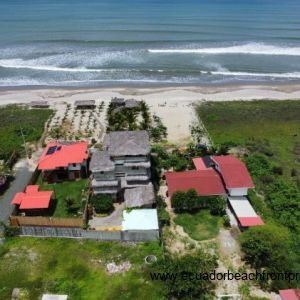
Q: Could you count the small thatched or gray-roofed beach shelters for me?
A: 4